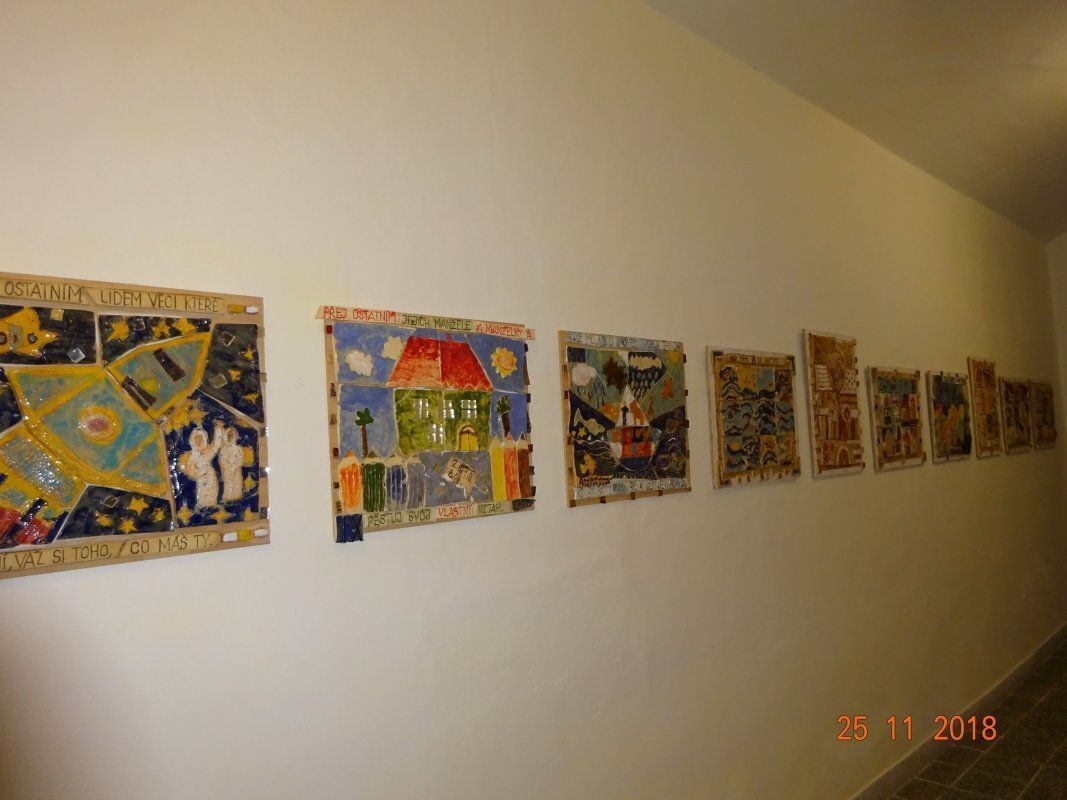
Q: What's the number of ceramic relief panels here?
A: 10